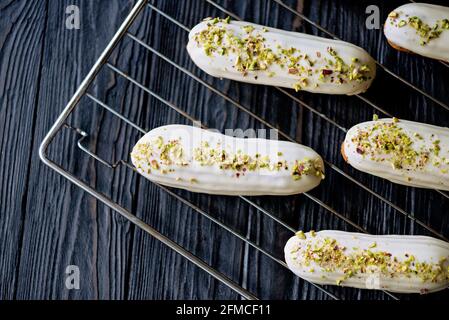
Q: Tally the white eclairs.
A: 5